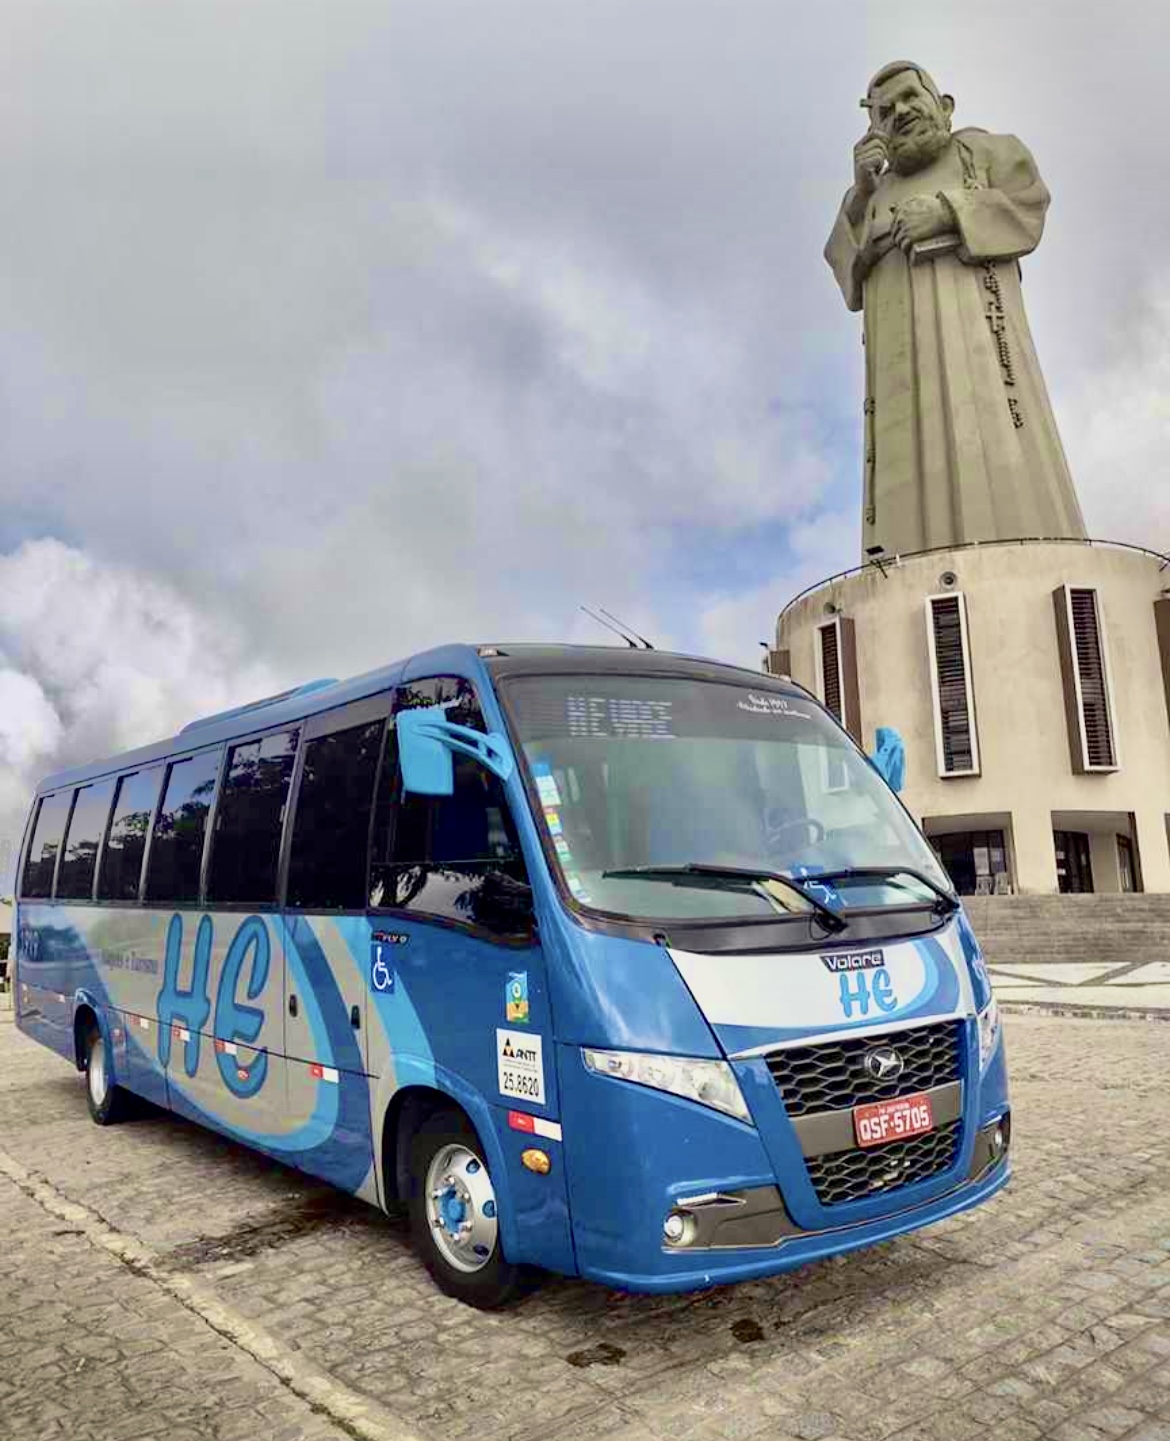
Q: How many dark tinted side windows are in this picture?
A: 7